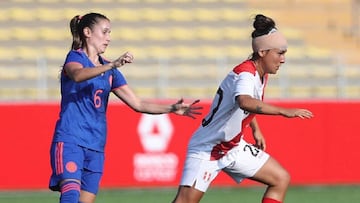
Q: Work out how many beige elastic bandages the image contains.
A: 1